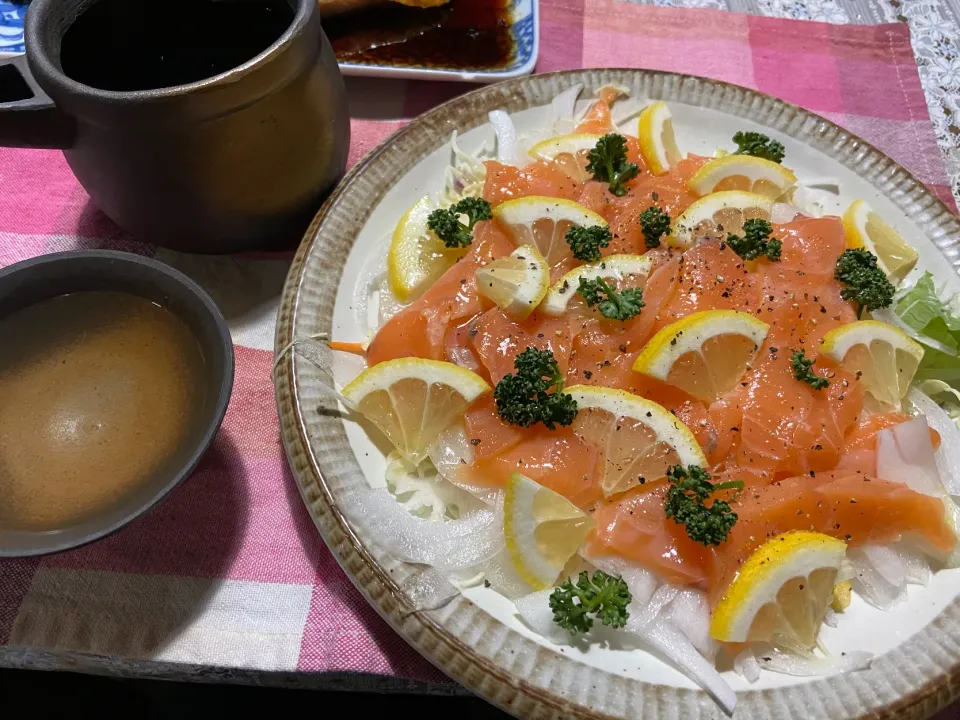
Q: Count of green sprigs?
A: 12